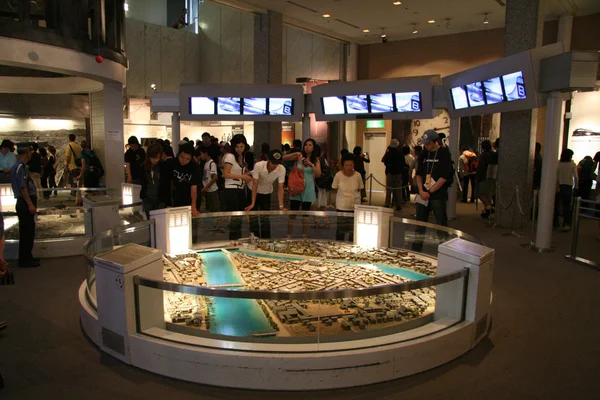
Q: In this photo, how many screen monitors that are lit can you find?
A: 12